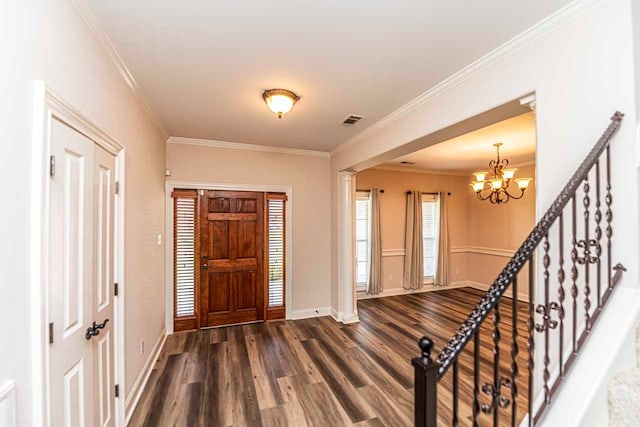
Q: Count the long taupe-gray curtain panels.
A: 3